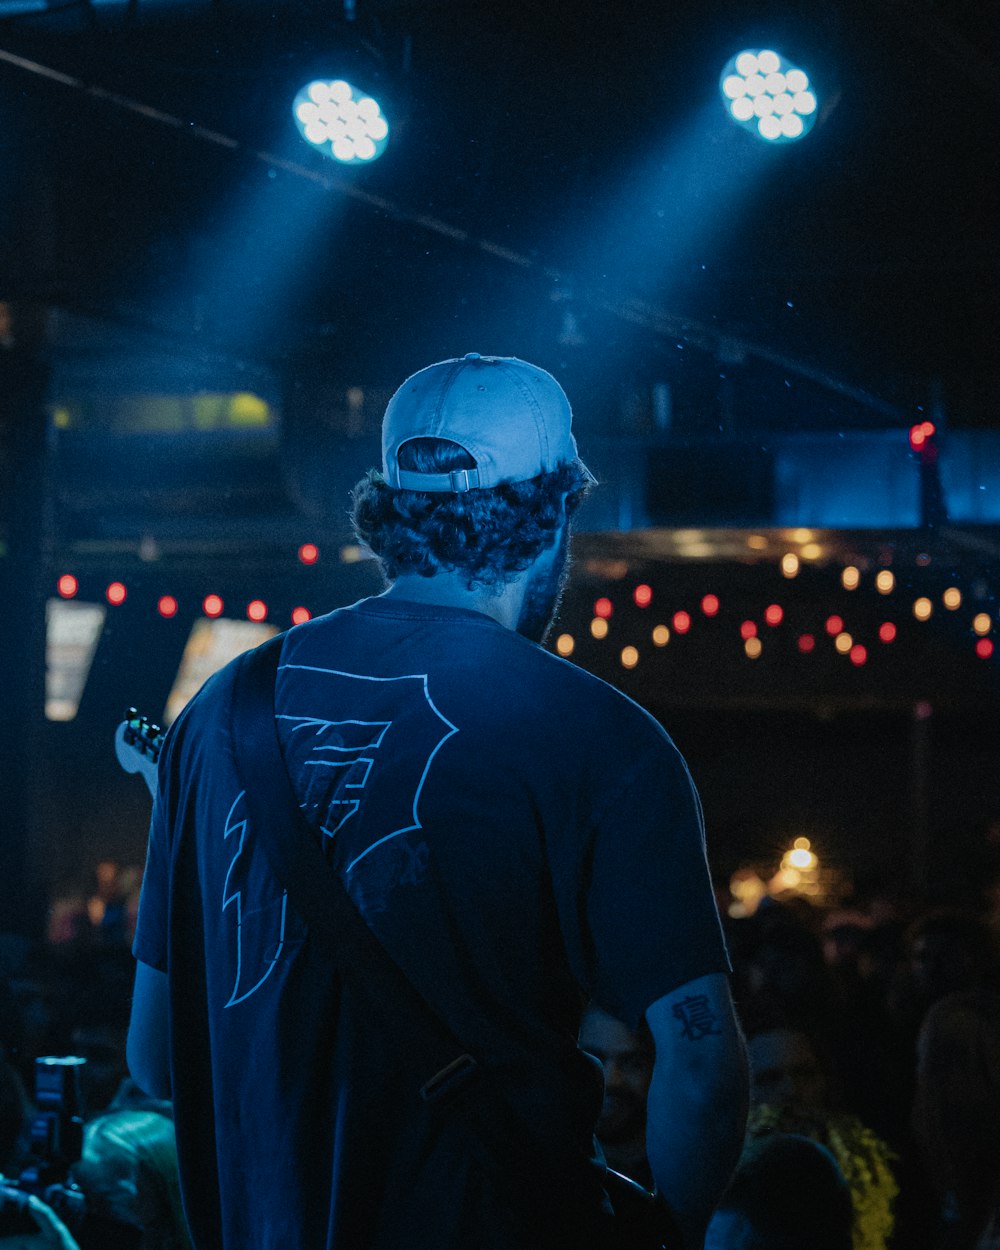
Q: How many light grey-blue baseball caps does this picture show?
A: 1